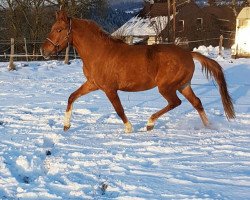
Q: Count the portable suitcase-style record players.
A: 0